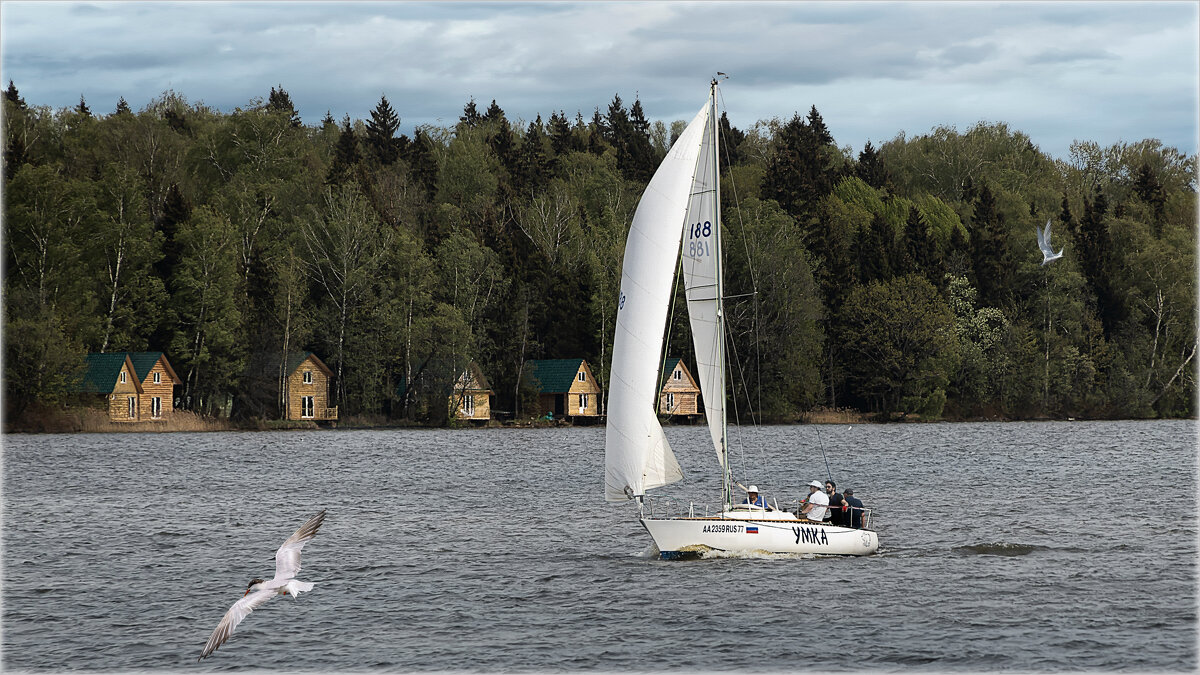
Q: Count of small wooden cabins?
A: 6